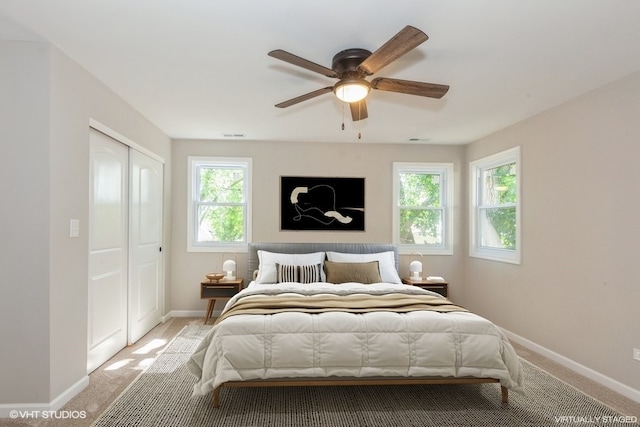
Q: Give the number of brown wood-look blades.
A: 5